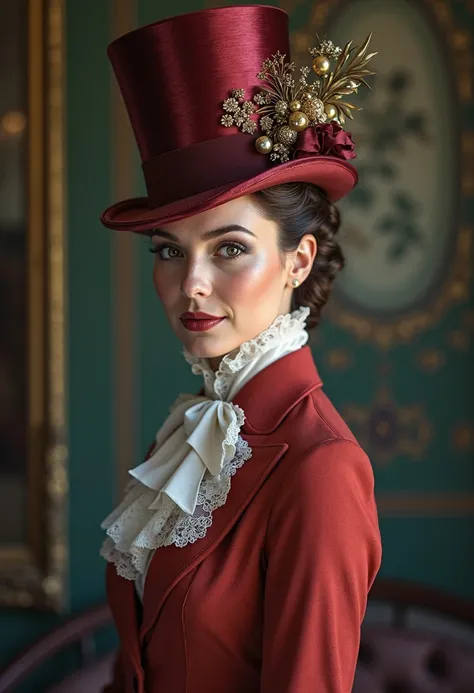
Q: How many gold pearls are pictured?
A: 5